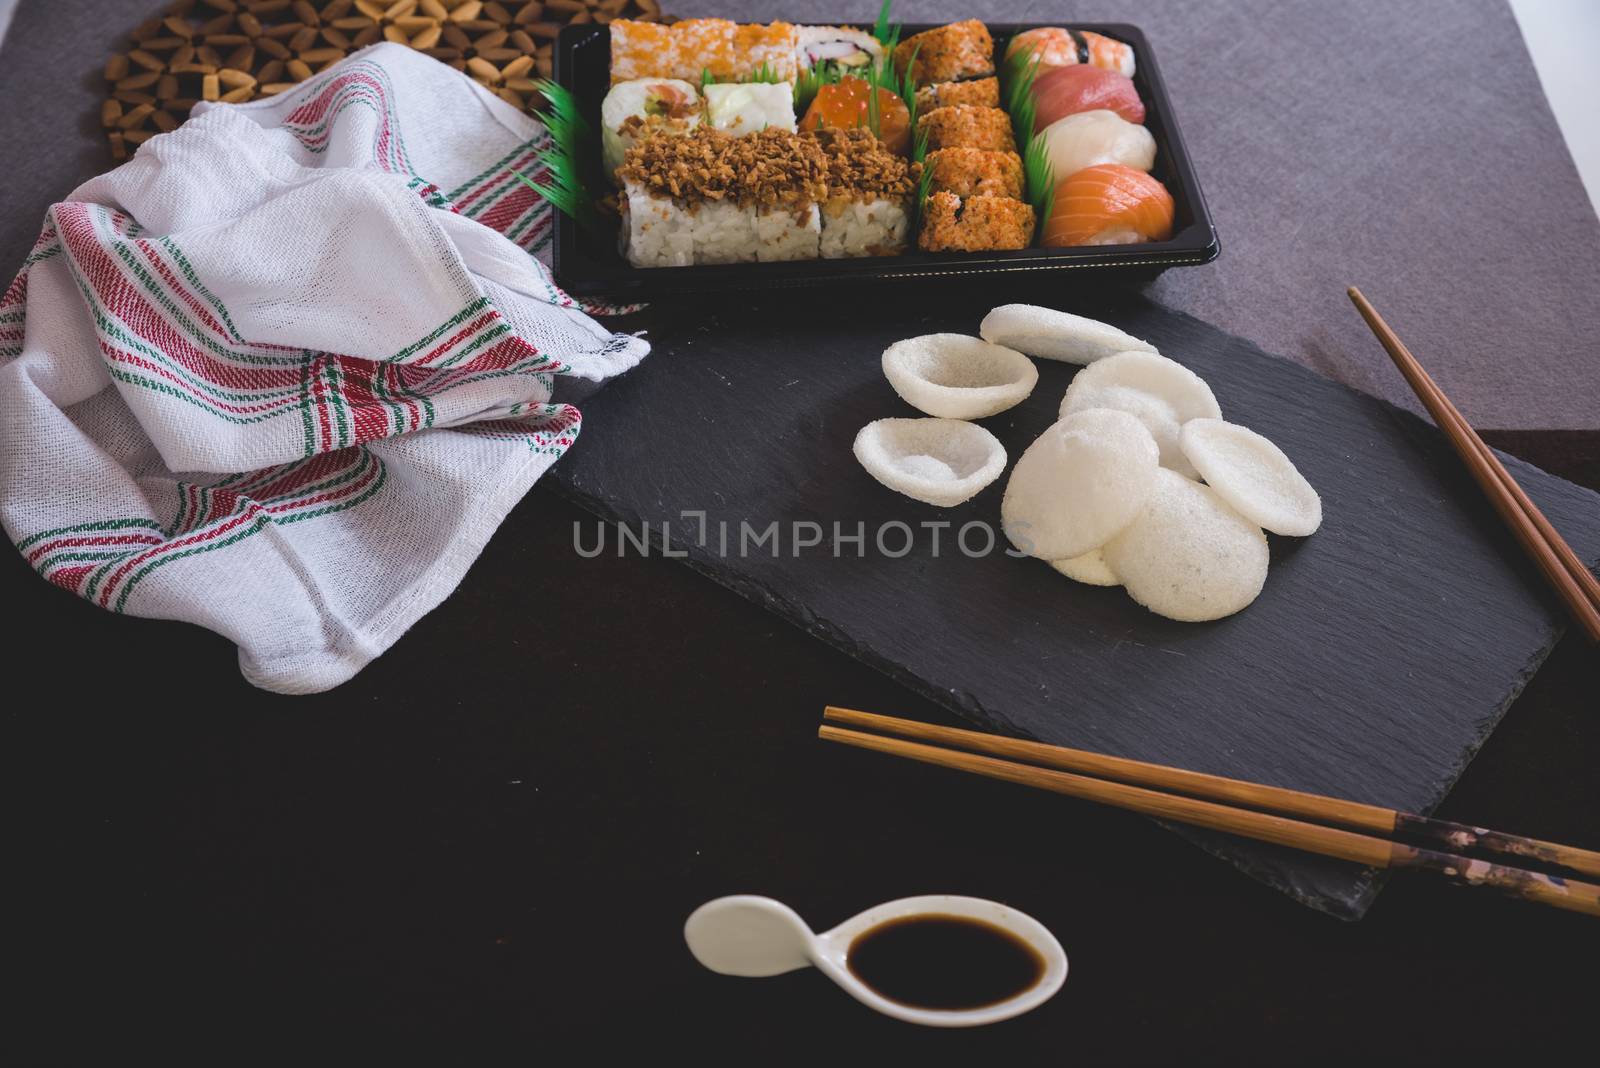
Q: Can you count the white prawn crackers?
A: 8